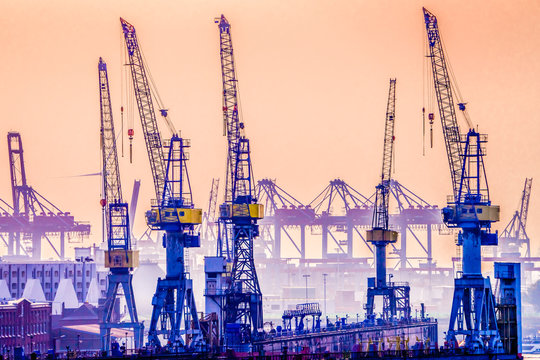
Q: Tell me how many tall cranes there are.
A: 5